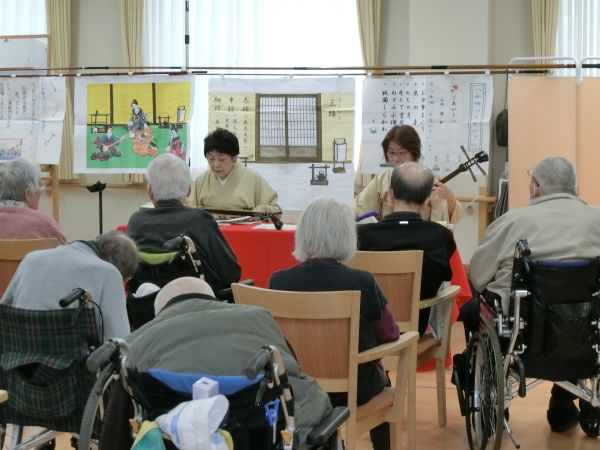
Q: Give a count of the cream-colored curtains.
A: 4